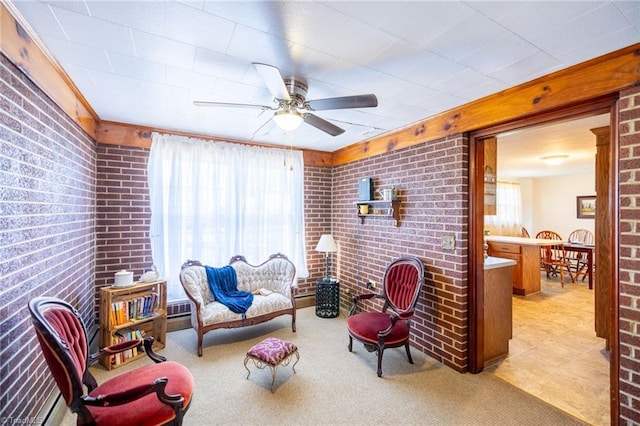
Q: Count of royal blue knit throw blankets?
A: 1